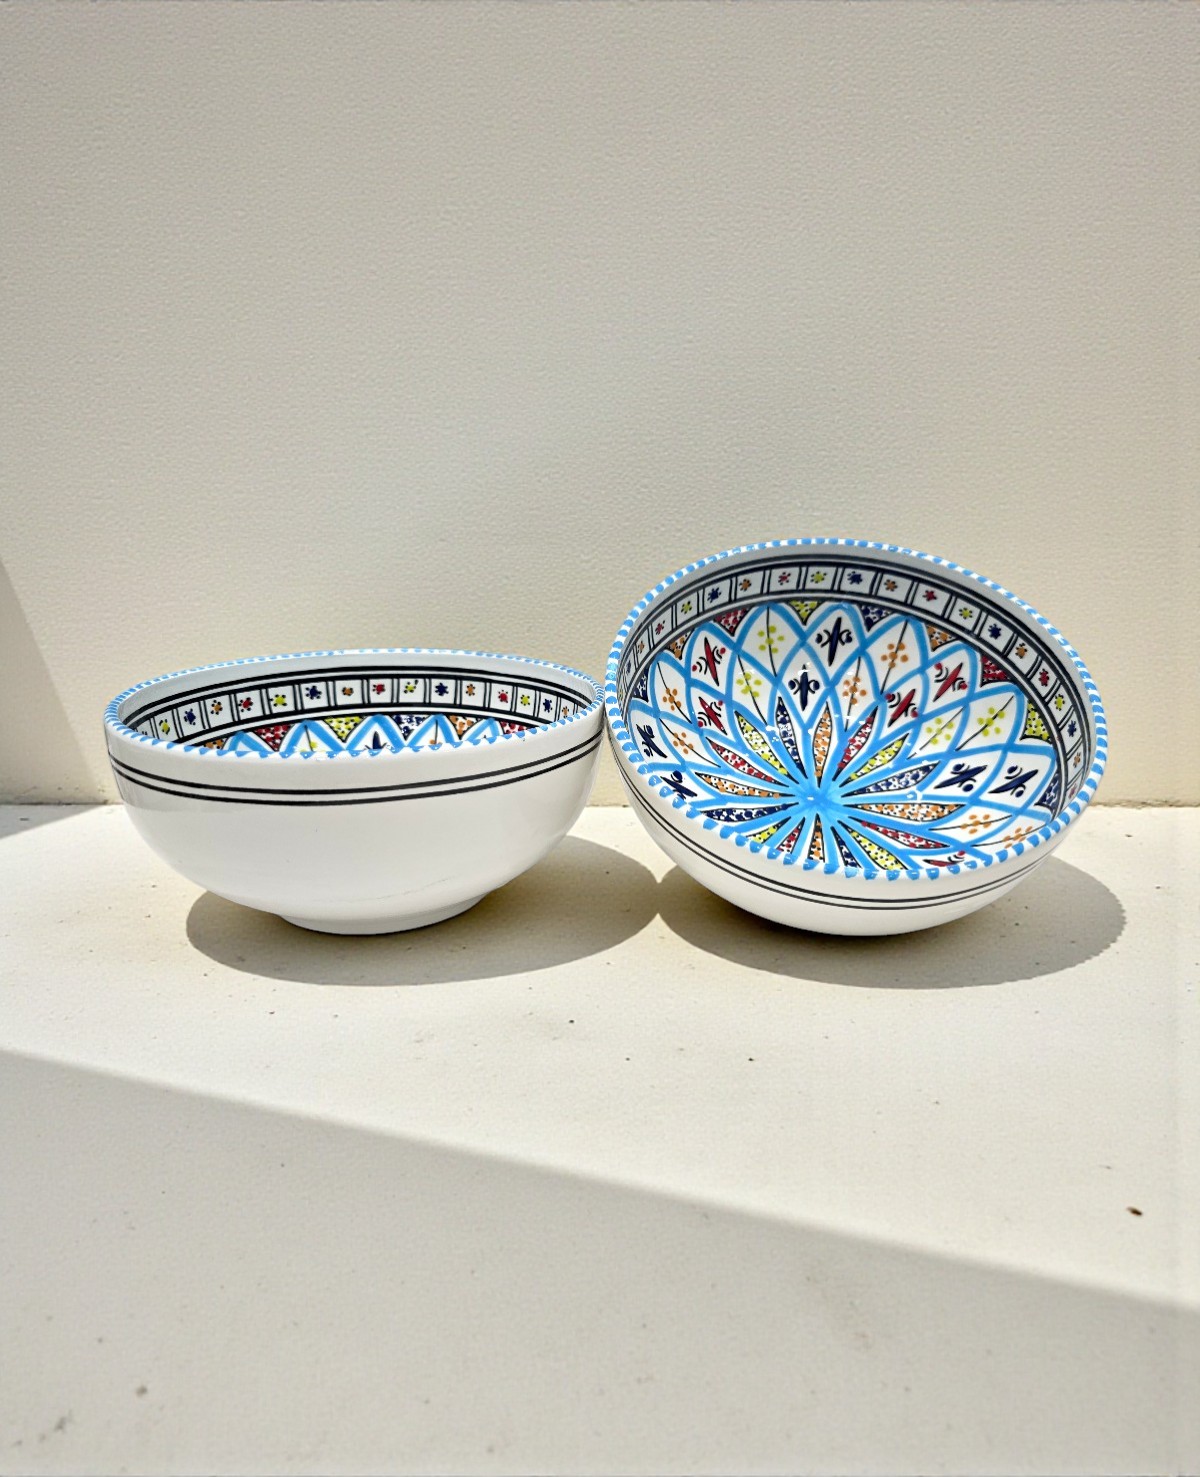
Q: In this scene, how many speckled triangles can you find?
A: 15